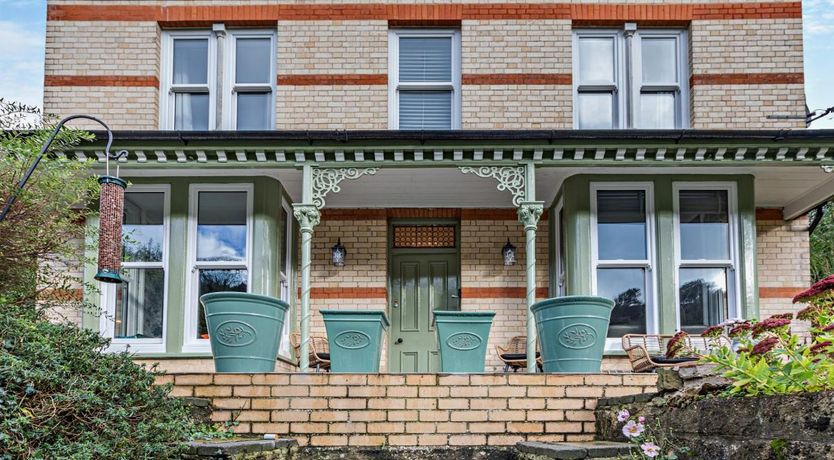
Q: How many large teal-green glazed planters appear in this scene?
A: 4